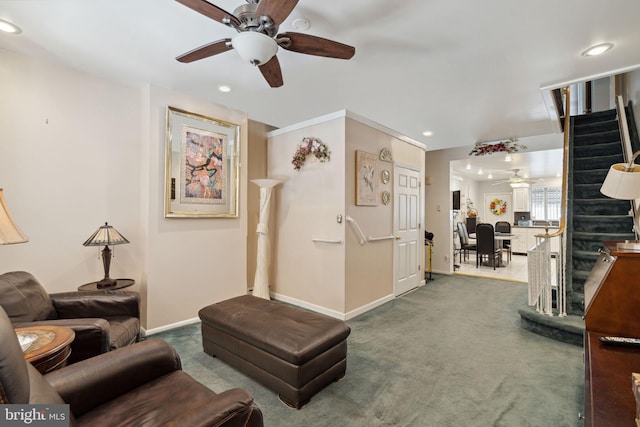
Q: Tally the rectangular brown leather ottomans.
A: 1